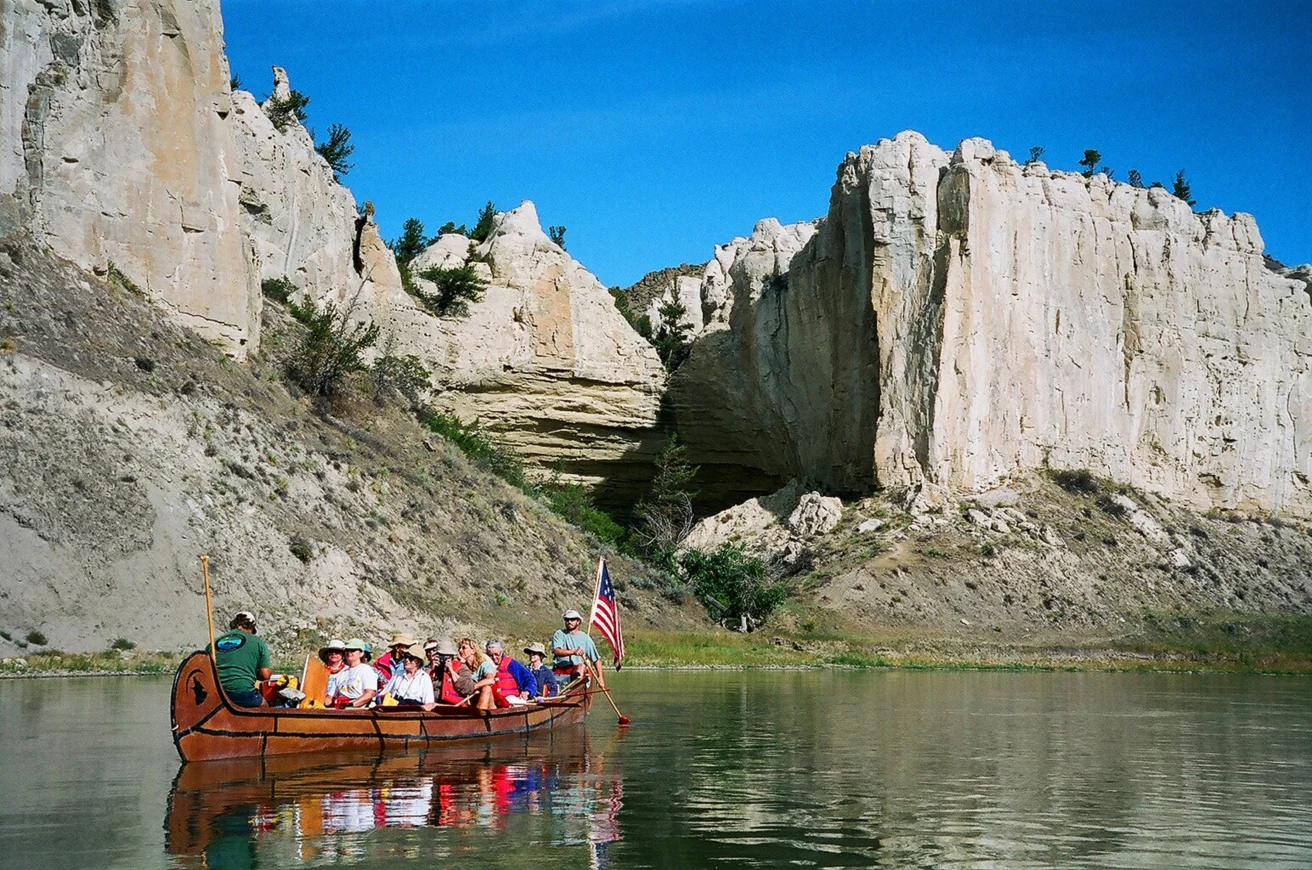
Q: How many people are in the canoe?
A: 12